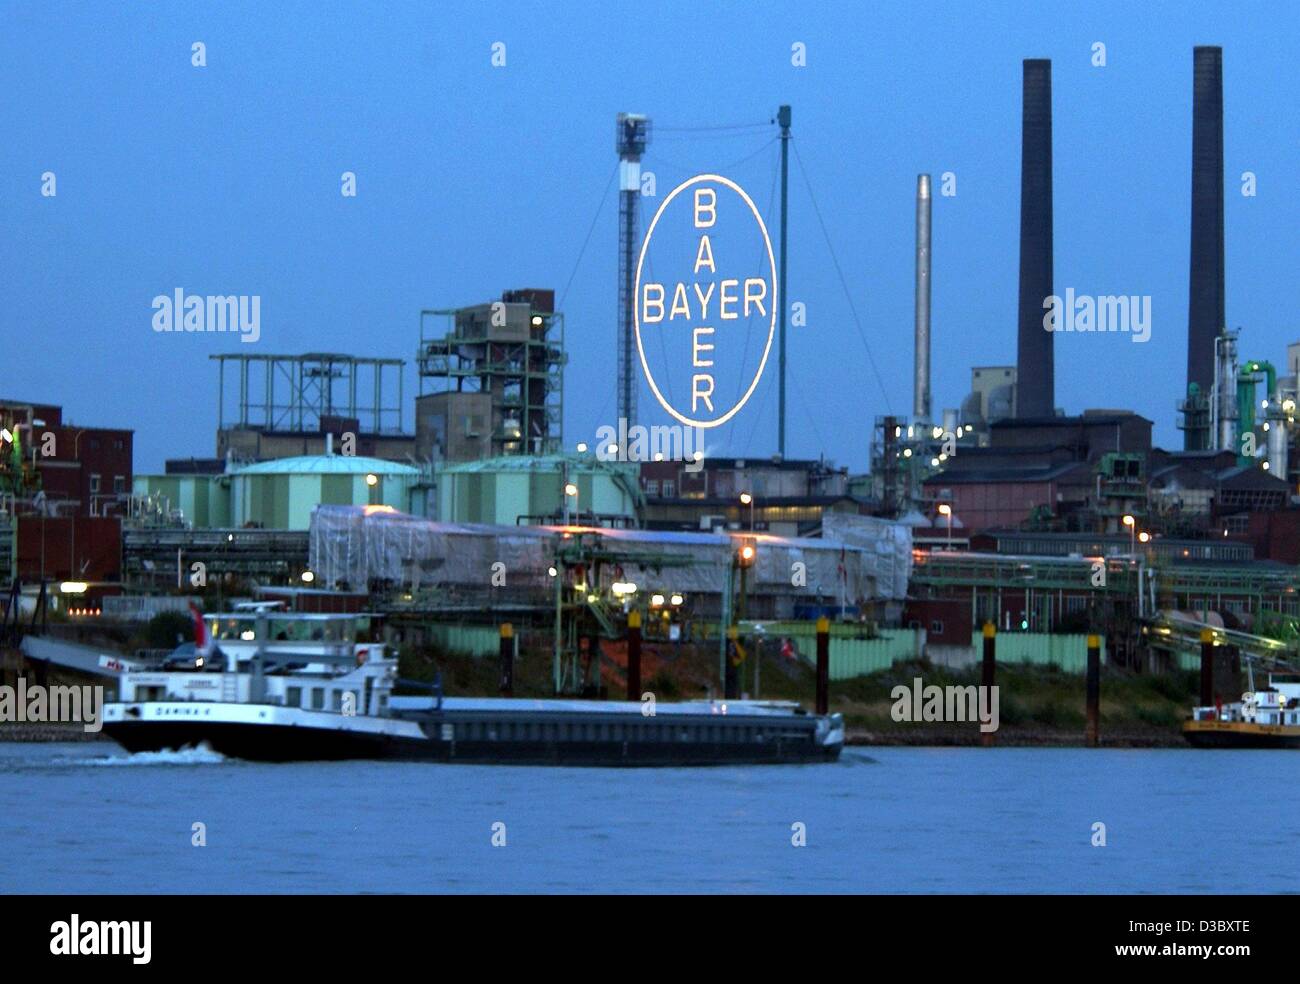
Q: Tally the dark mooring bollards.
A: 7